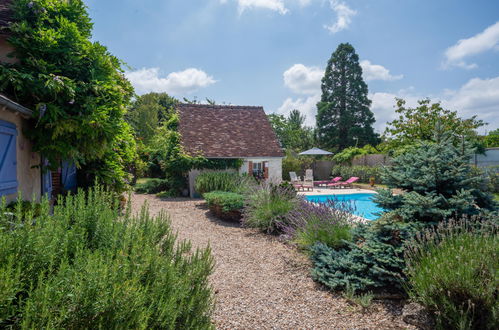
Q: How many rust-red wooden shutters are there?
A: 2